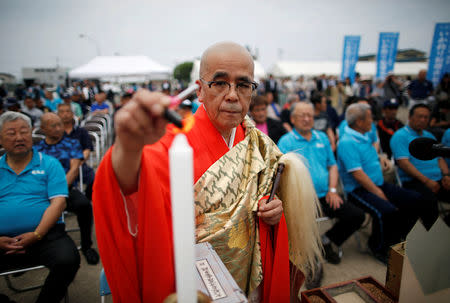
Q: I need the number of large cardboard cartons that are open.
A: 0